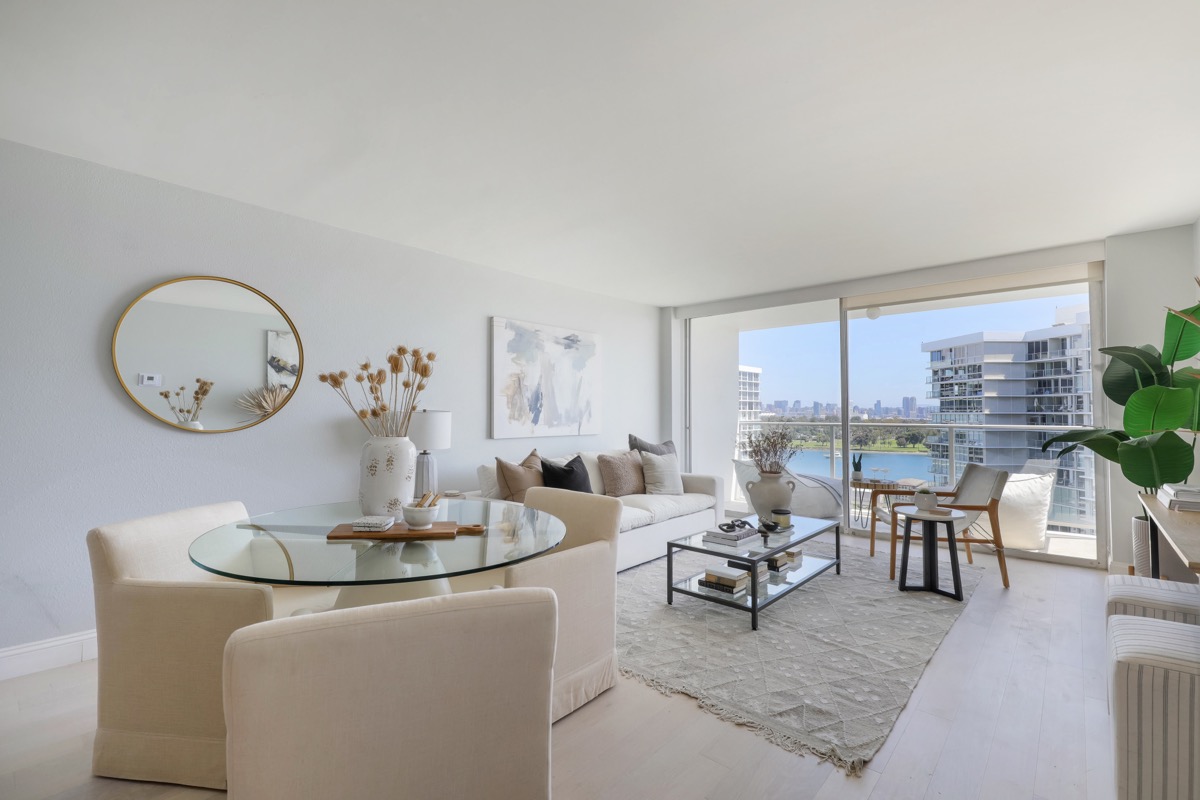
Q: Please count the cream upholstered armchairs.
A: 3